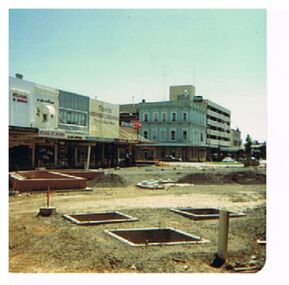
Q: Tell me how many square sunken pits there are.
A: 3